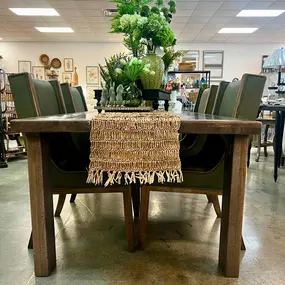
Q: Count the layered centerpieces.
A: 1